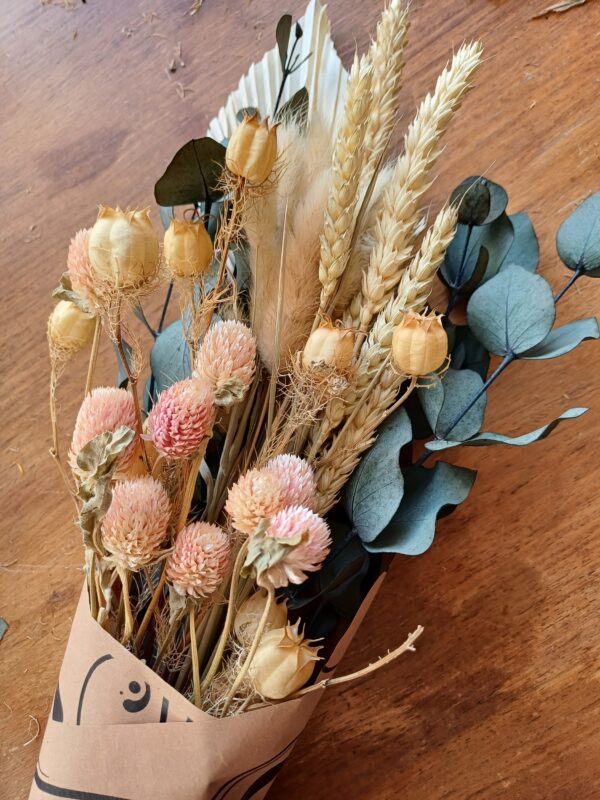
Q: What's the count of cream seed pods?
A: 8